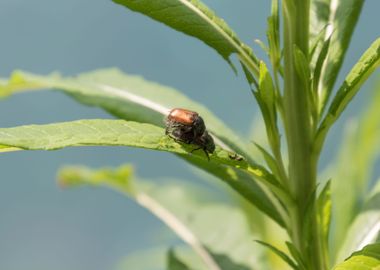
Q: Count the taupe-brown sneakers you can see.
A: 0